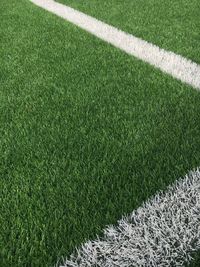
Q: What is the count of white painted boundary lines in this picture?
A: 2